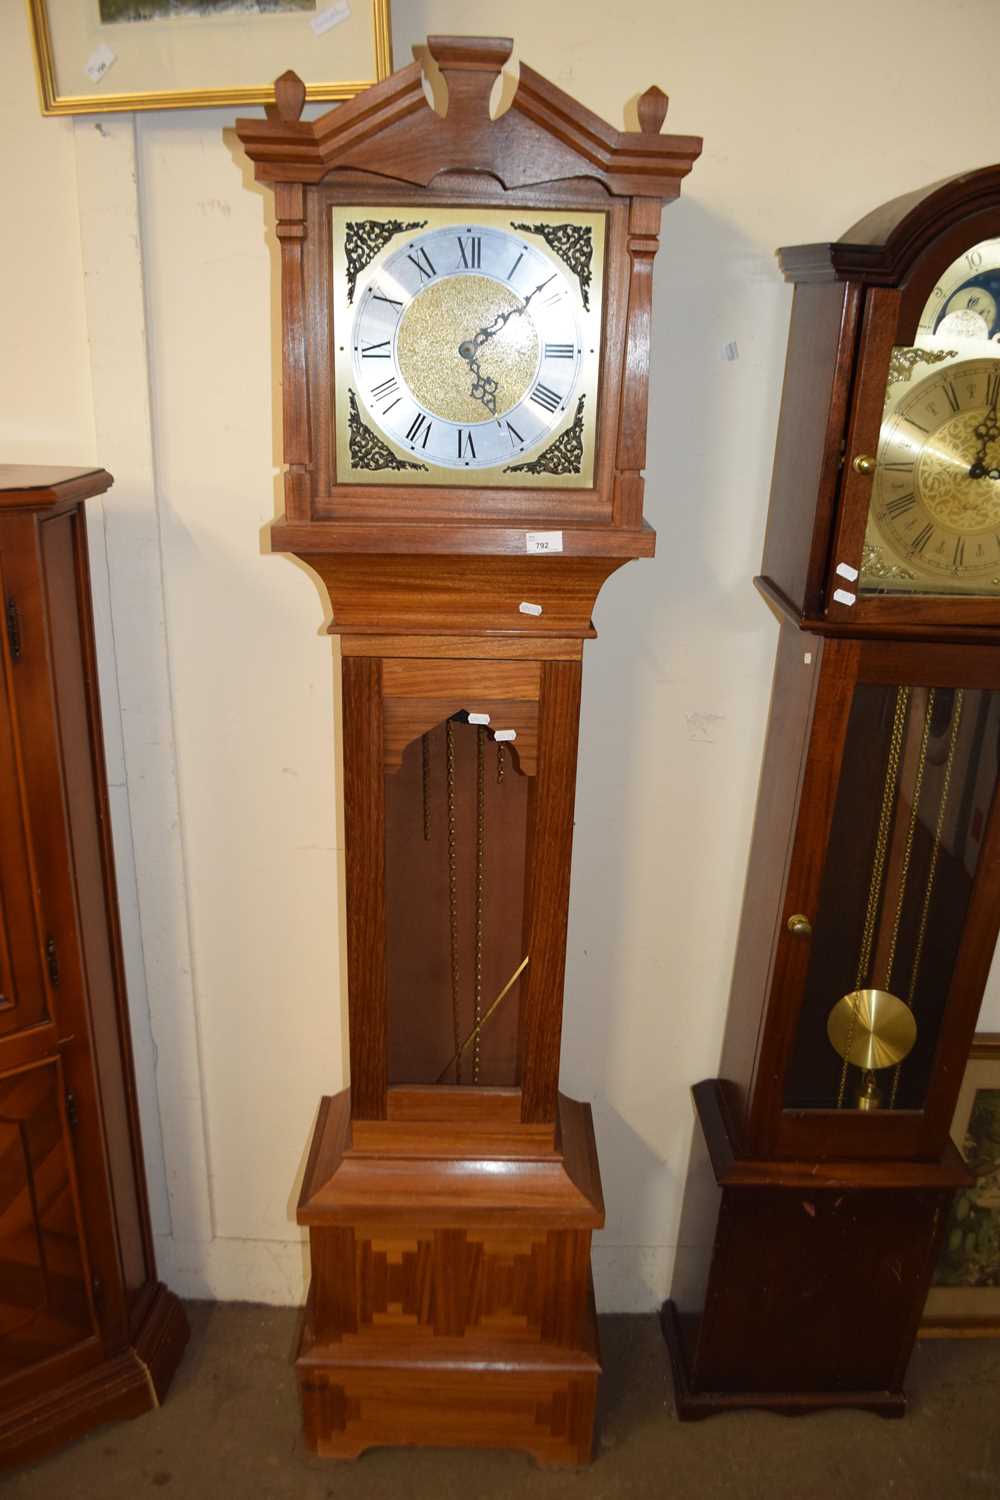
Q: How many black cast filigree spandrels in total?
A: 4